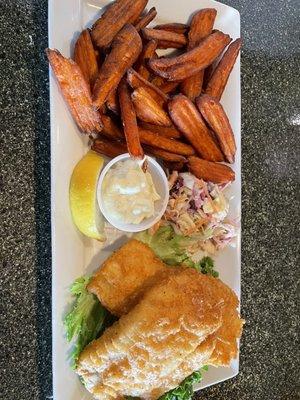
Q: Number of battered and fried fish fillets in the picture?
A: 2